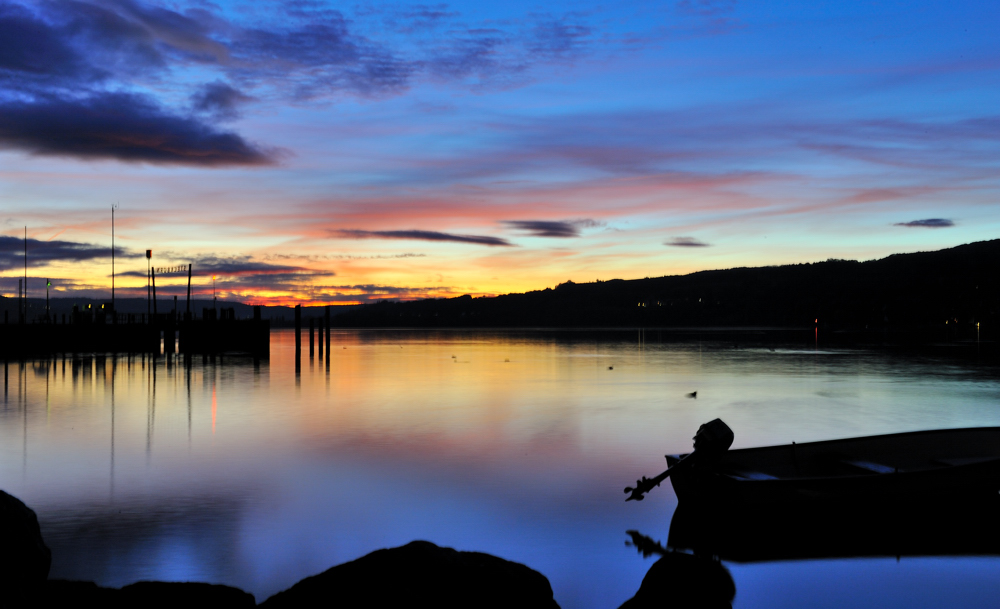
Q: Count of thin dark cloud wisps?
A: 4